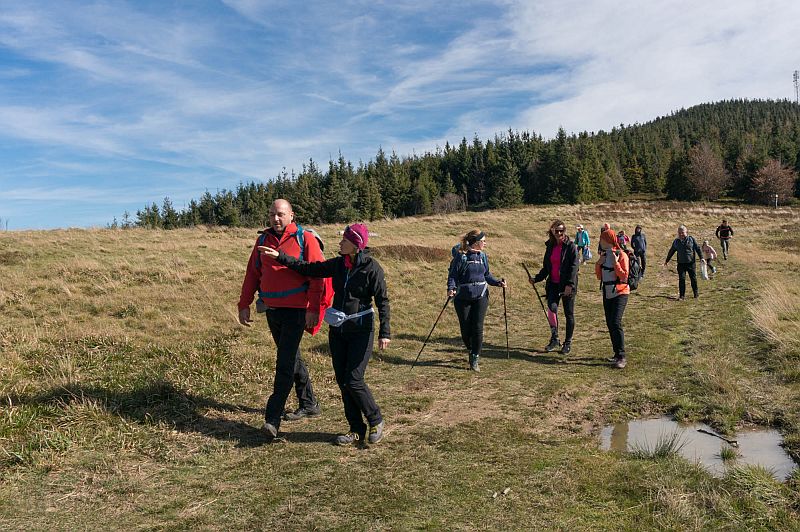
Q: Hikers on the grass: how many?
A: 12